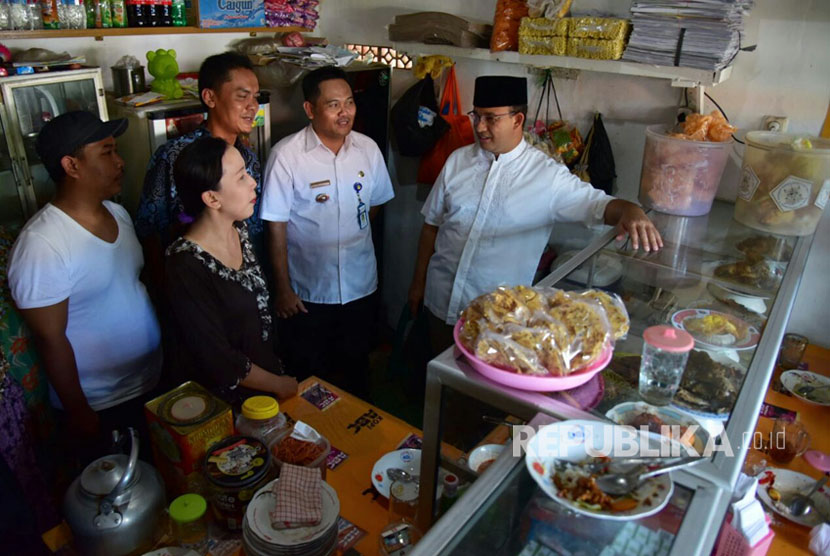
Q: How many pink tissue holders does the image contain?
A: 1